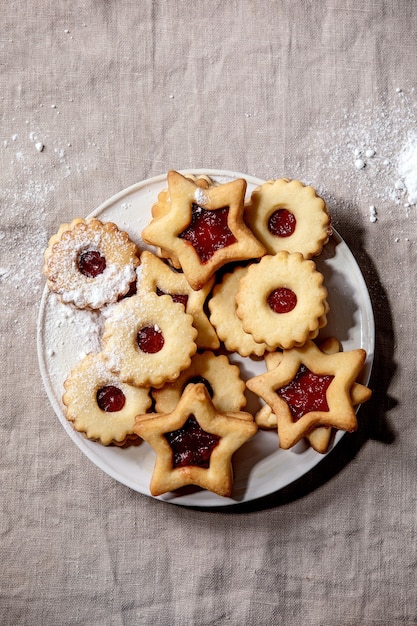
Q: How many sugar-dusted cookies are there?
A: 3